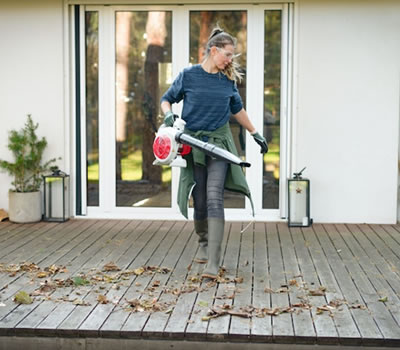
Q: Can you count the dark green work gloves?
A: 2